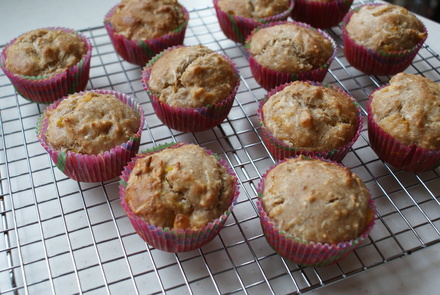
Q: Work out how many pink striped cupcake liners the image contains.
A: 12